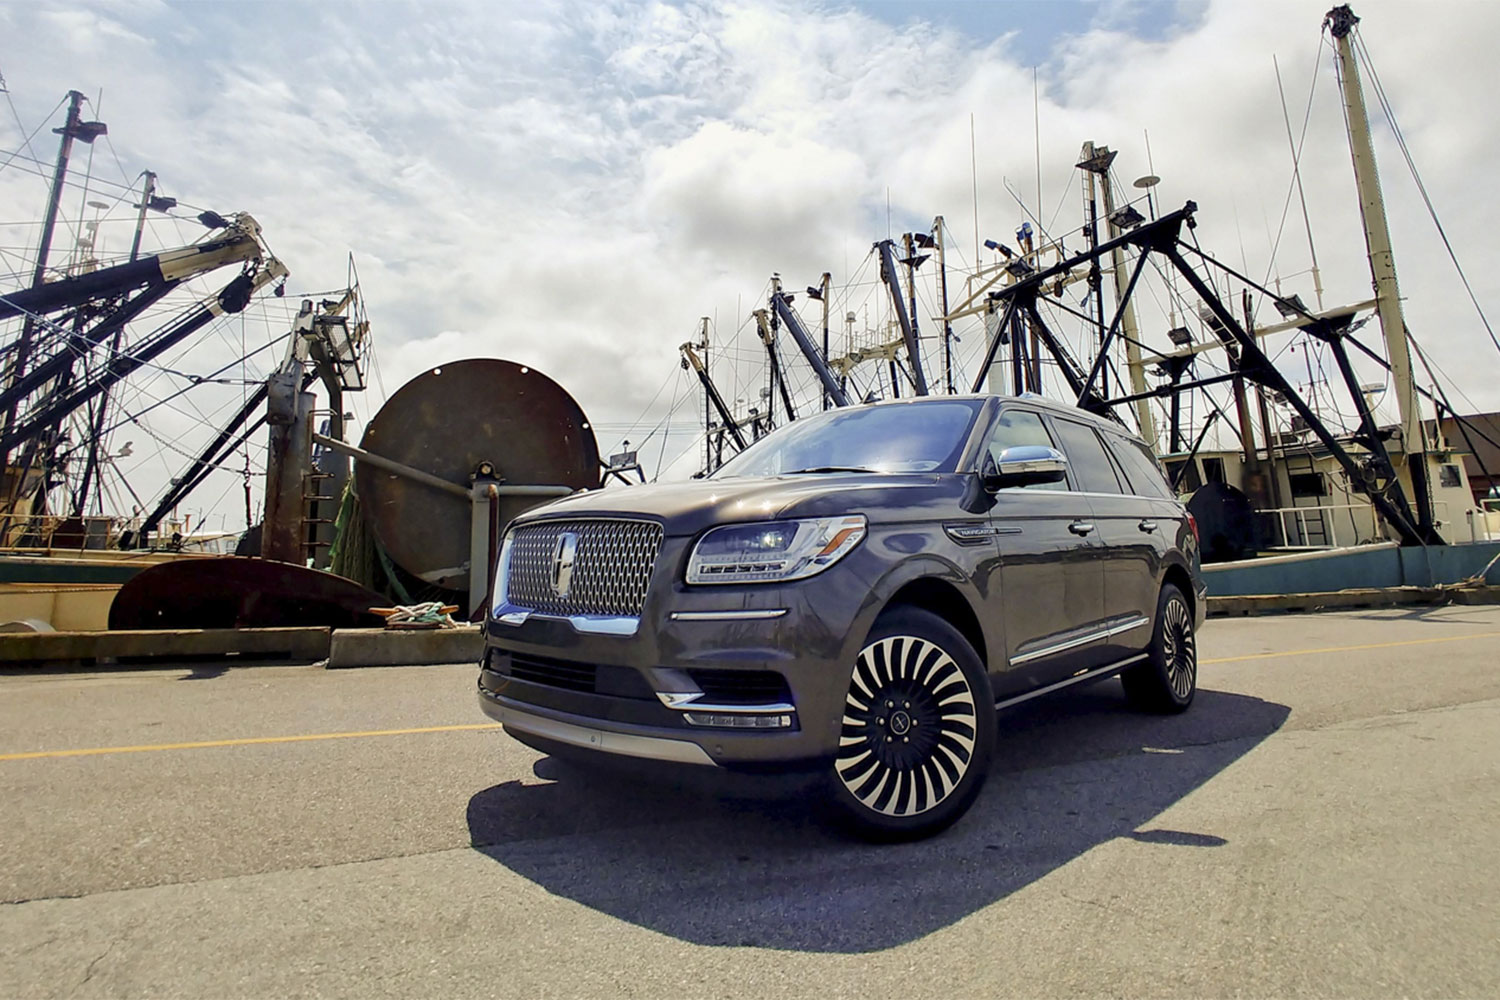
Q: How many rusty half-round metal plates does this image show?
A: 1